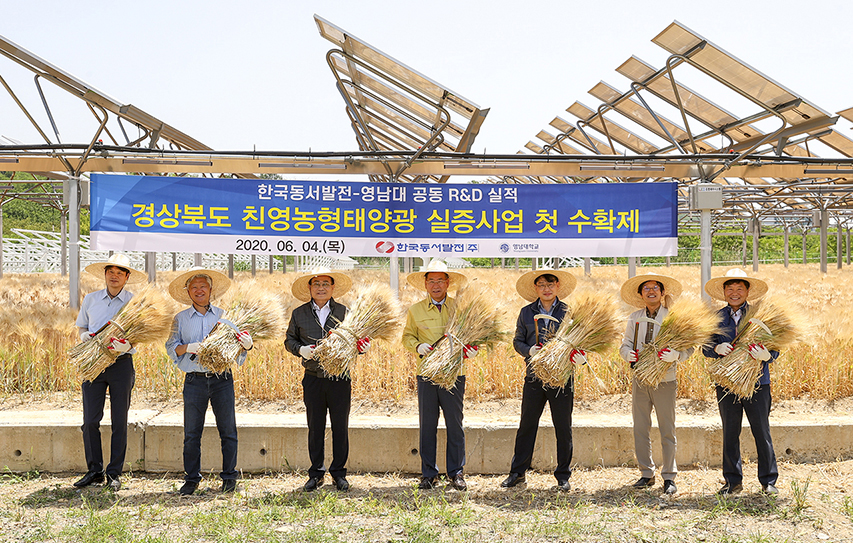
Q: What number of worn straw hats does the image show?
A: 7